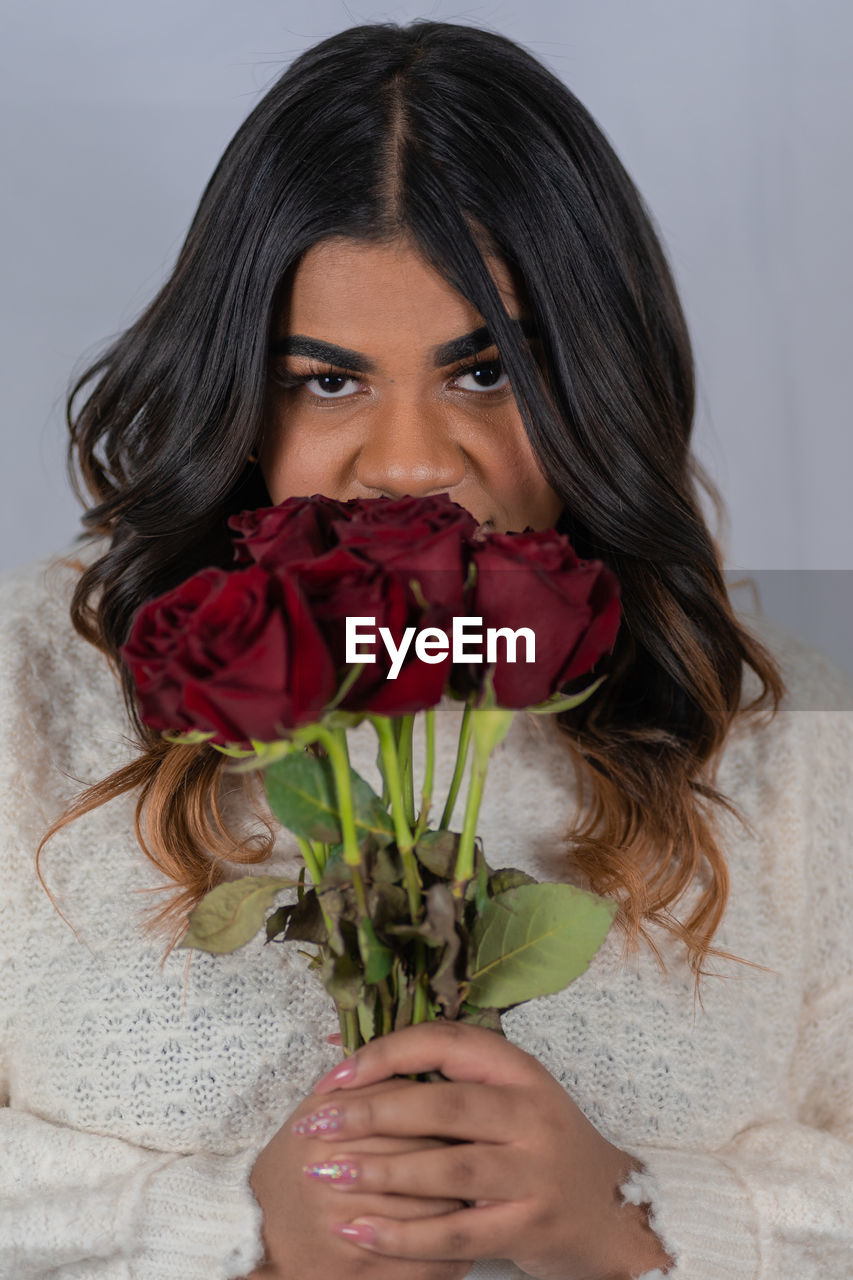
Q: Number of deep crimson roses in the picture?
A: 5